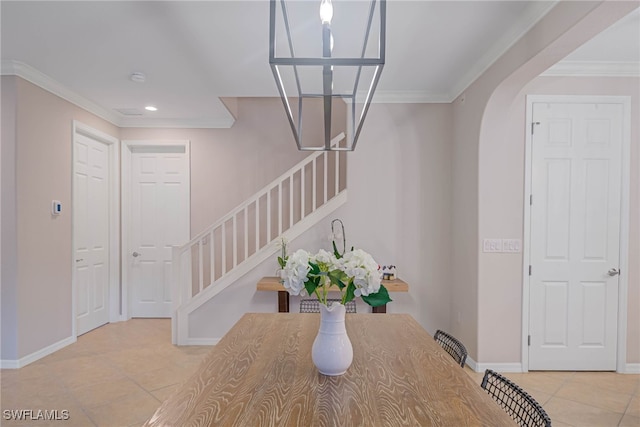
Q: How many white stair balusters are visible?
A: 14